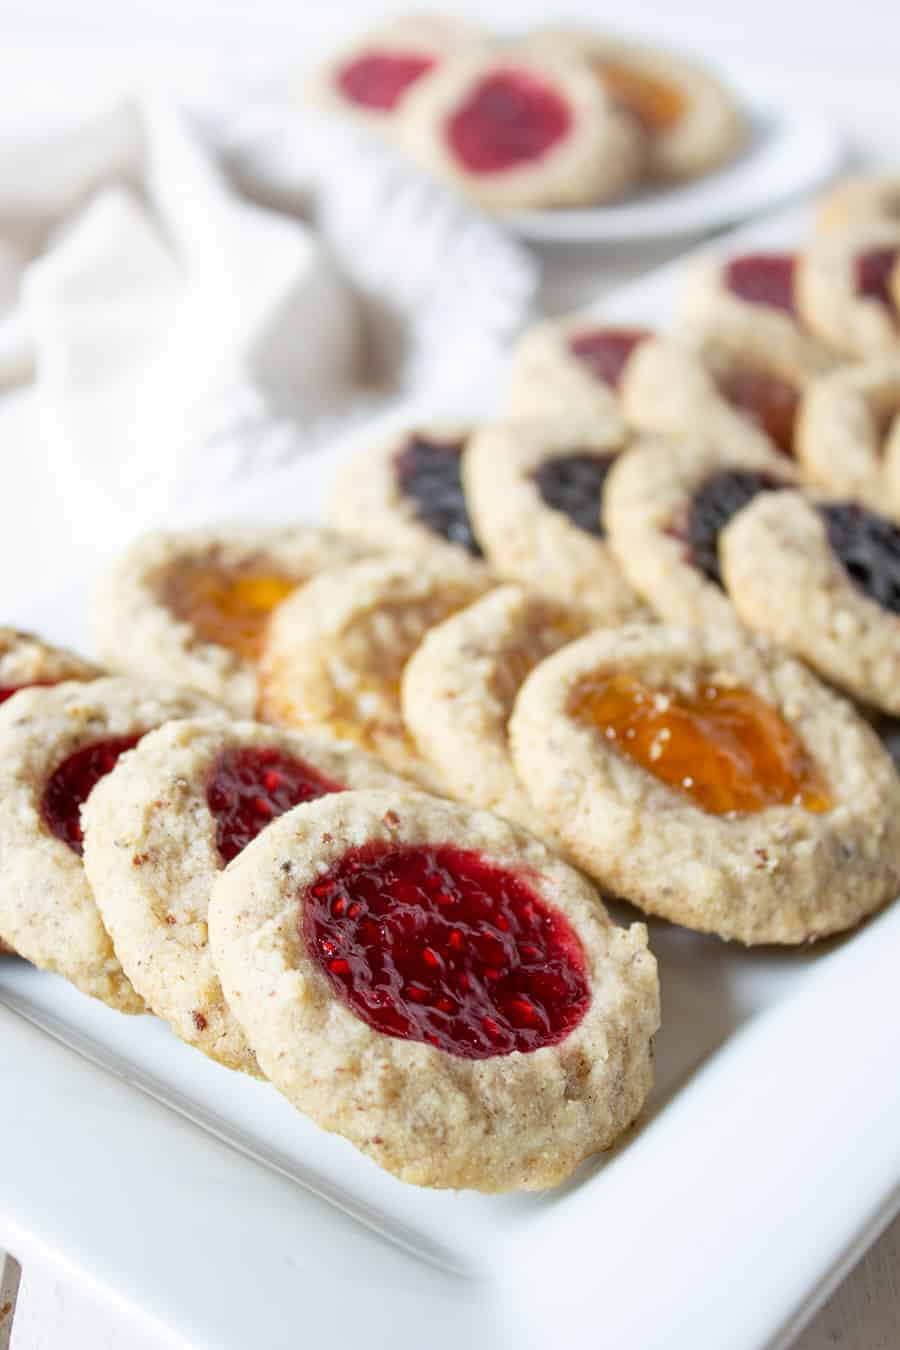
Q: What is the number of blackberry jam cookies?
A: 4